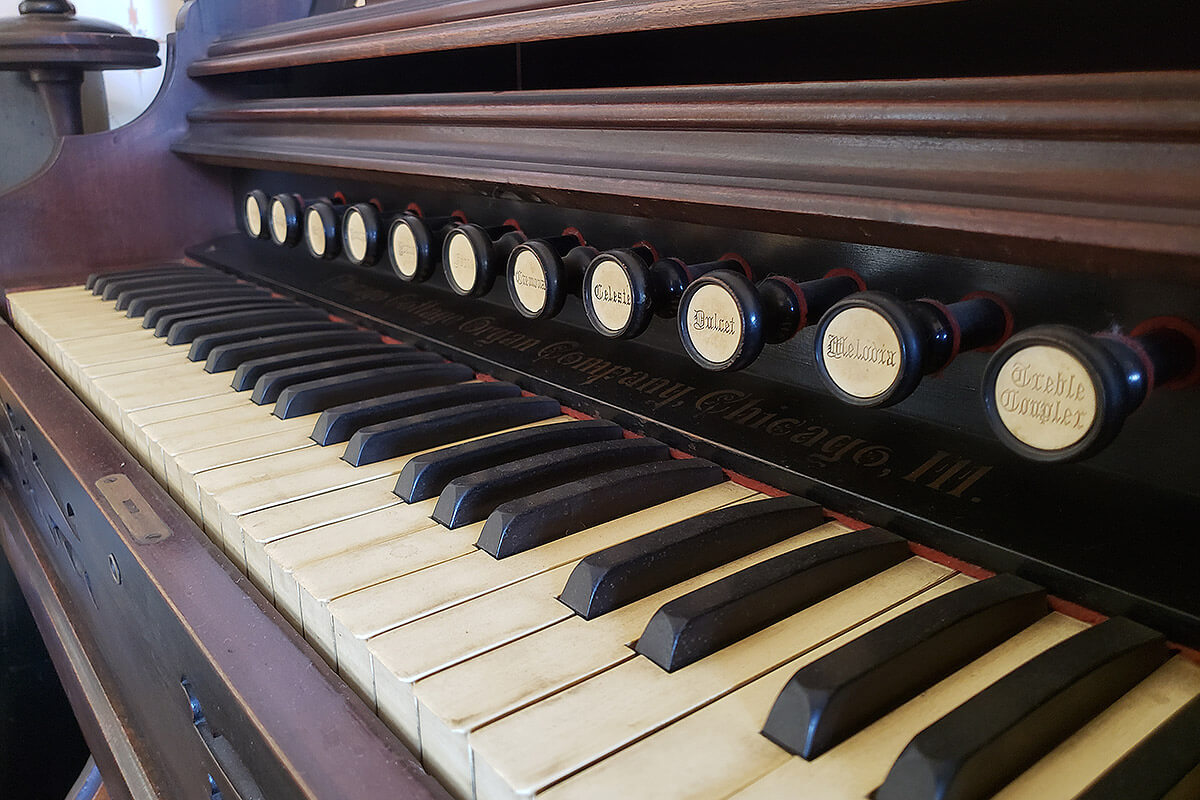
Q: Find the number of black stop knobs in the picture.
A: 11